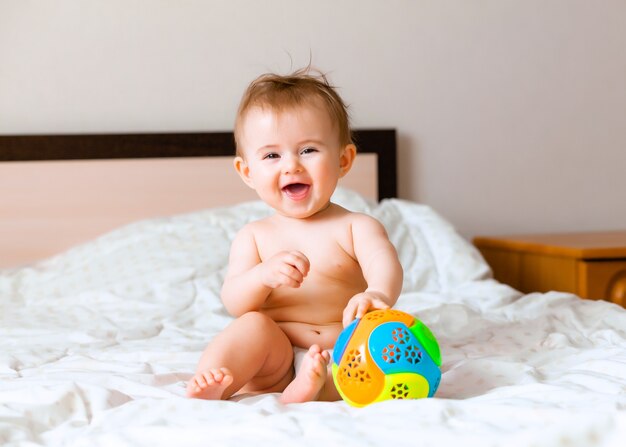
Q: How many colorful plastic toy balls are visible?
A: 1